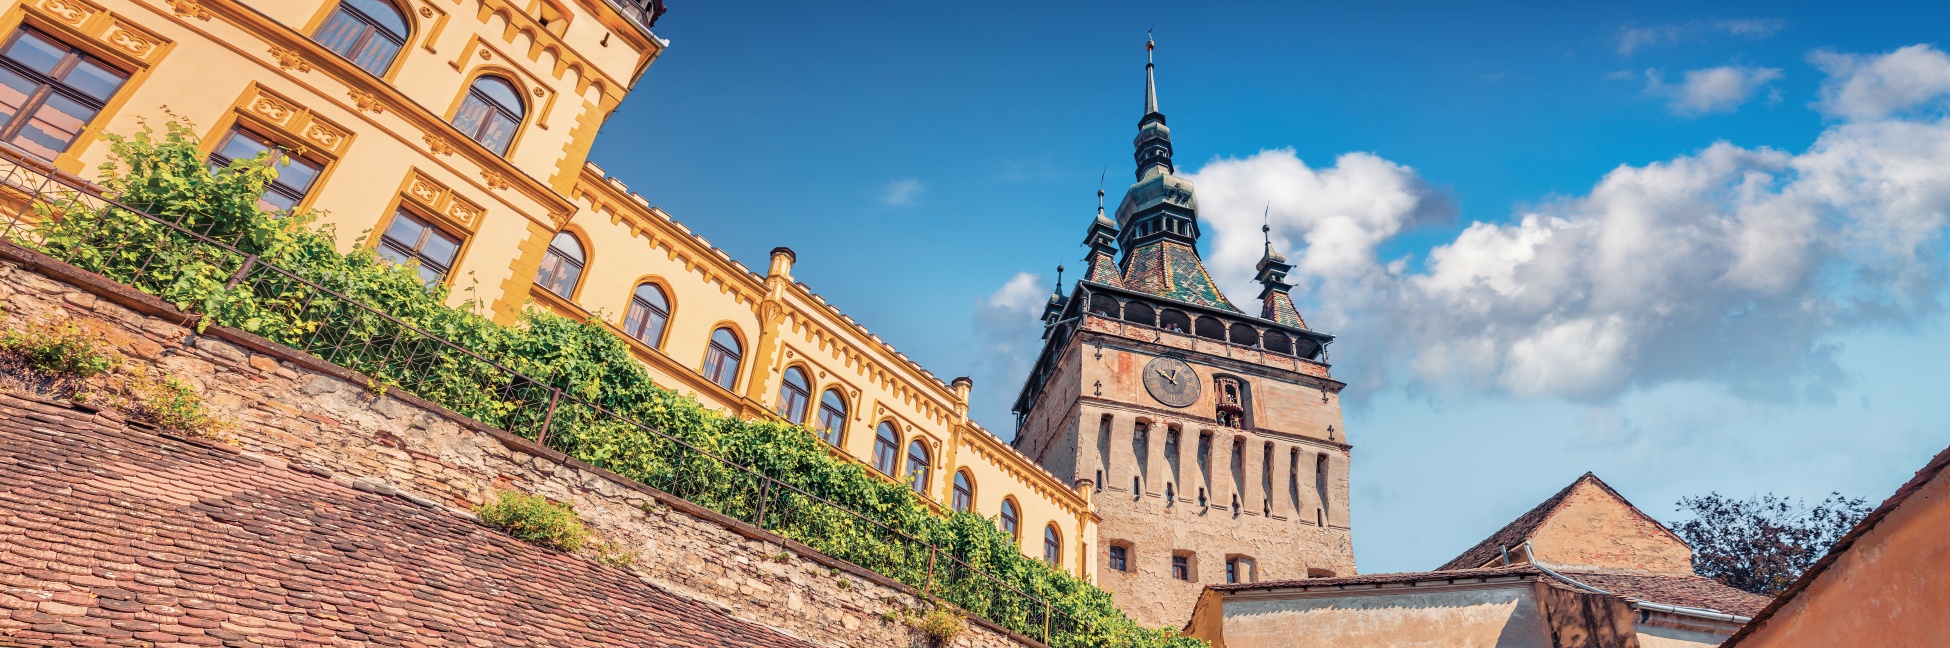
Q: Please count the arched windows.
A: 12